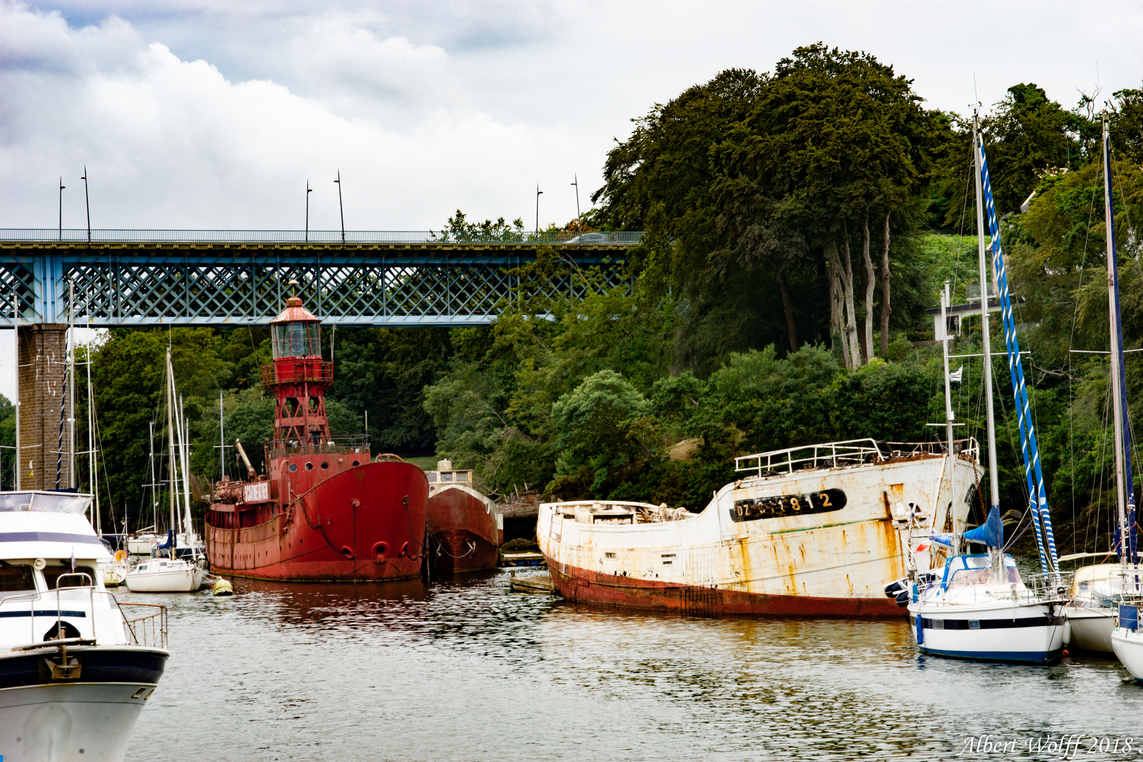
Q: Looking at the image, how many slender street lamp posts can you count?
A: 6